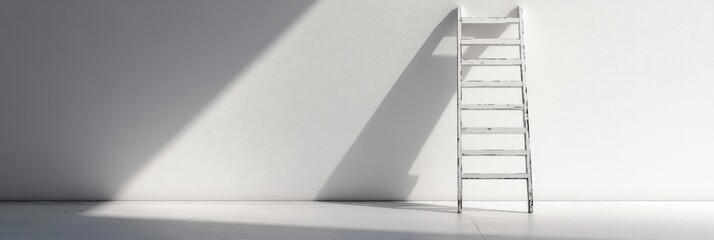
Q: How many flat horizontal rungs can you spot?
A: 8